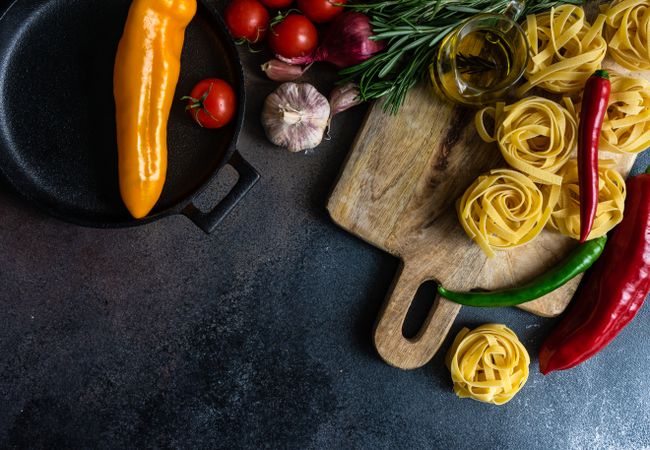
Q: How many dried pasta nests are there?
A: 7